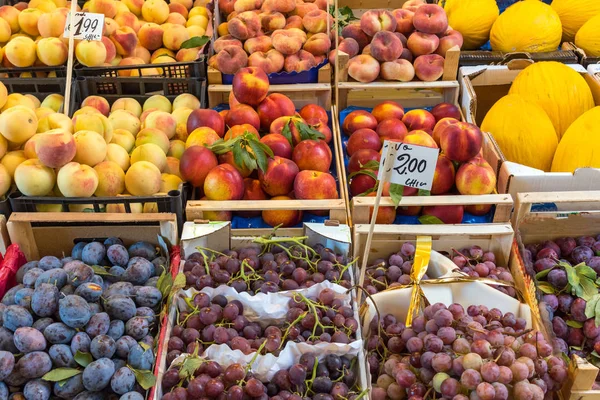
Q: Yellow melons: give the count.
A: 7